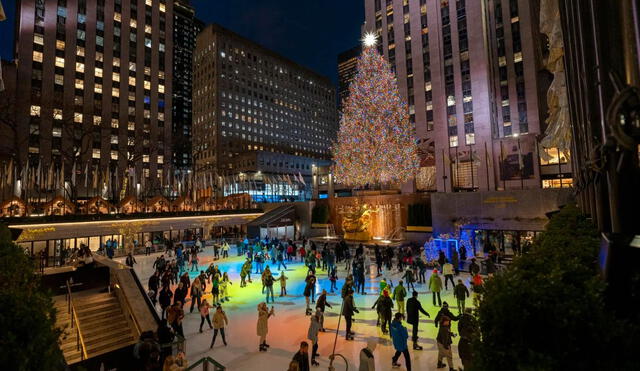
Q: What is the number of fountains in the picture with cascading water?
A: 1